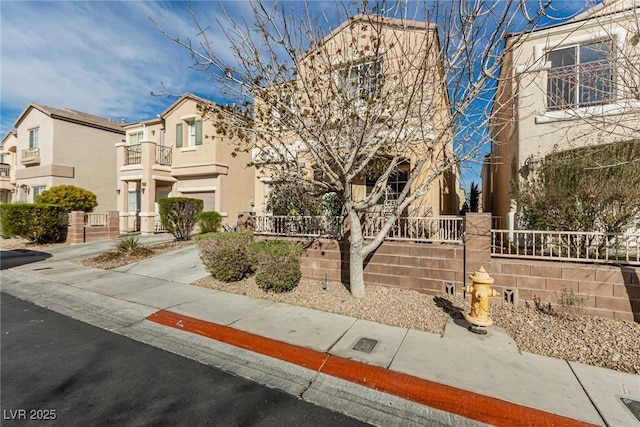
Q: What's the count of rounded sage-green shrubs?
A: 2